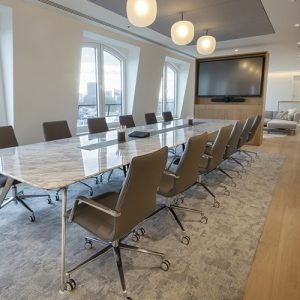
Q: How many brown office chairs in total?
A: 12